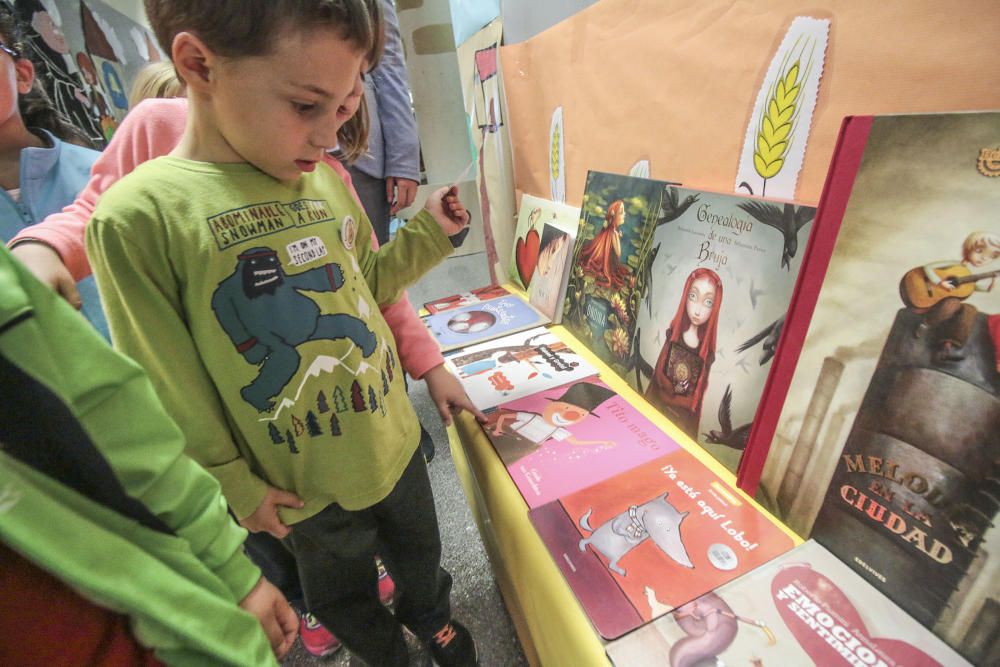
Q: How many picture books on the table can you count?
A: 11